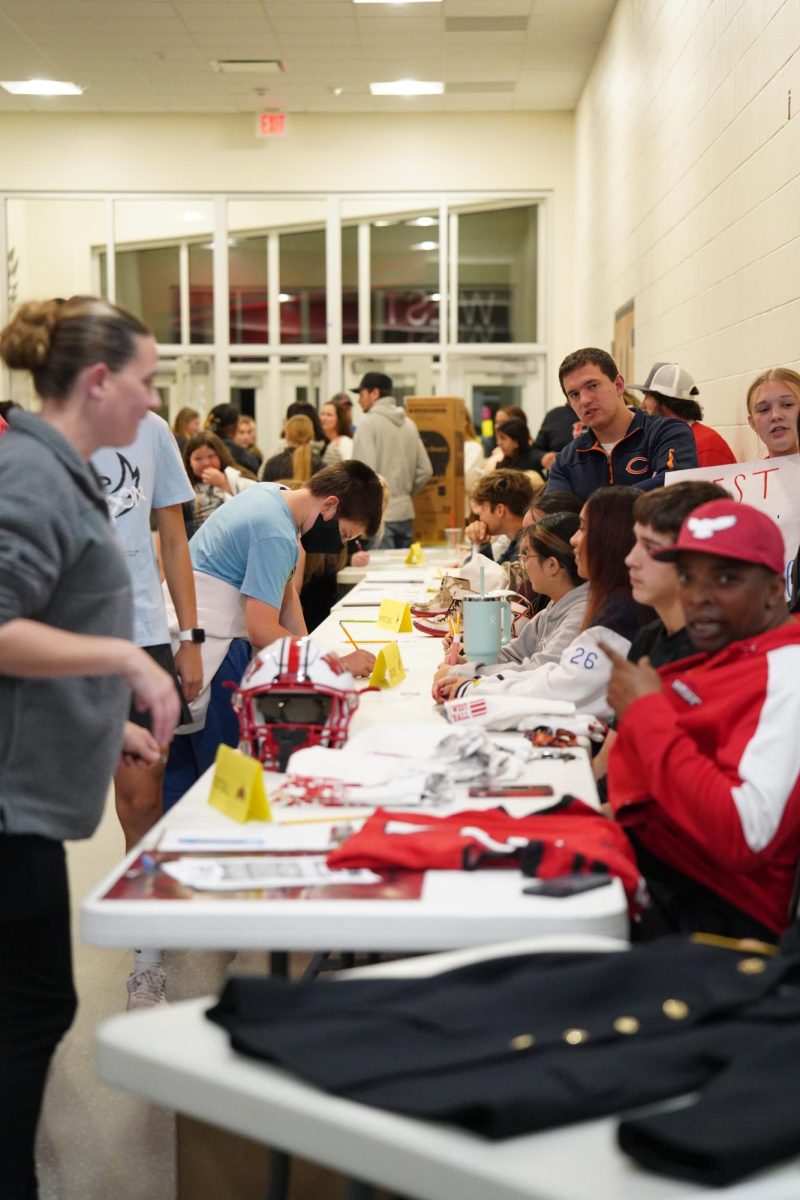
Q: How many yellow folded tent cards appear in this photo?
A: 4